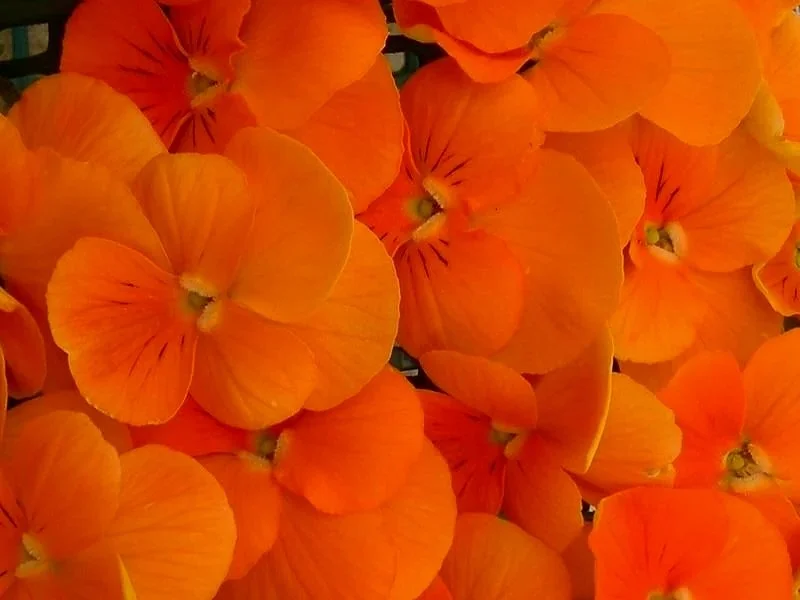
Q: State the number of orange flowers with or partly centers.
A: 11